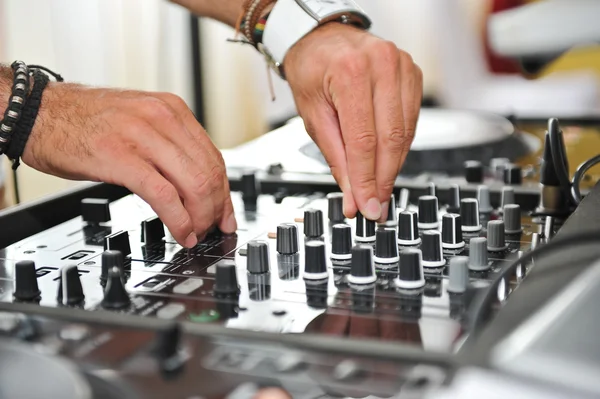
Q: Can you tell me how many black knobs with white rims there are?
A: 12